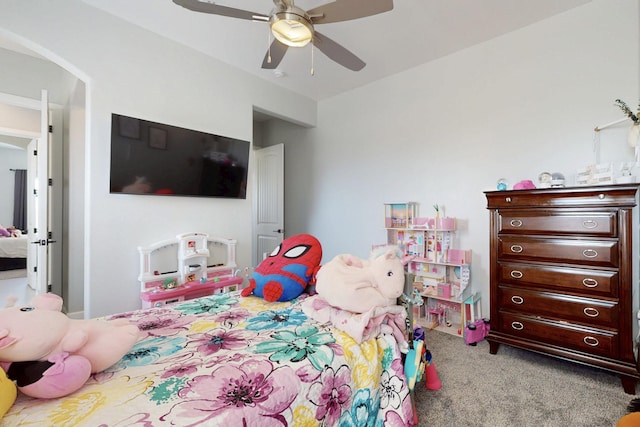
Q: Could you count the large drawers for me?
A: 5